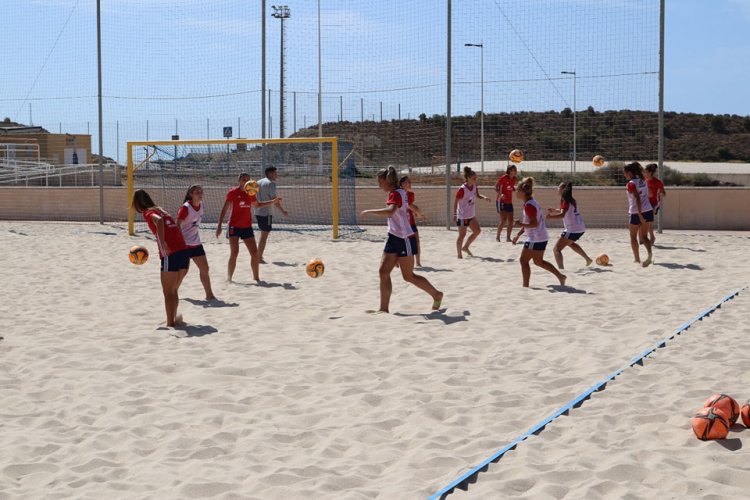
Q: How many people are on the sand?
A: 12